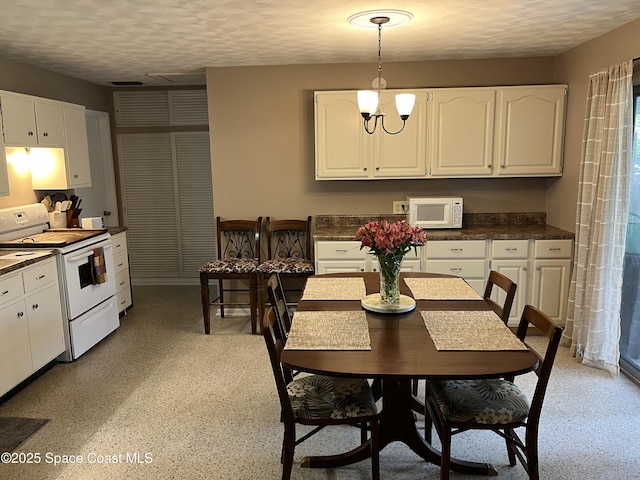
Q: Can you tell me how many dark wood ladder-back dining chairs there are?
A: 4